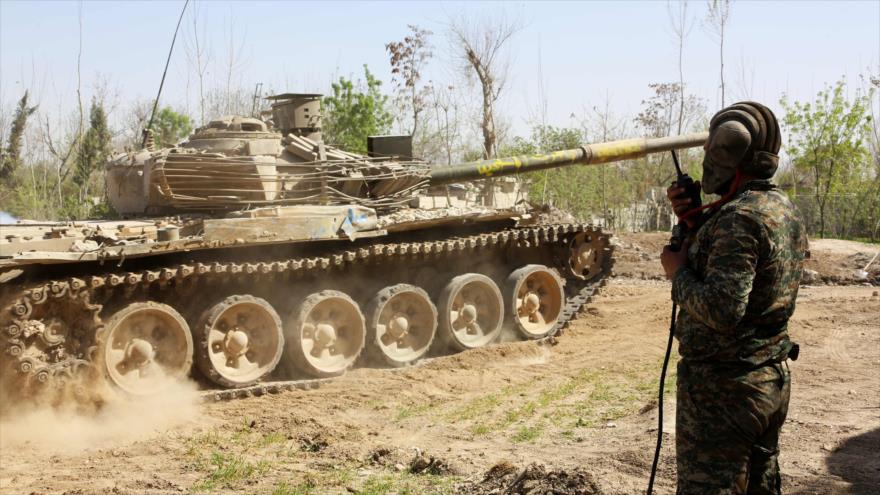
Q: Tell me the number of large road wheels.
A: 6